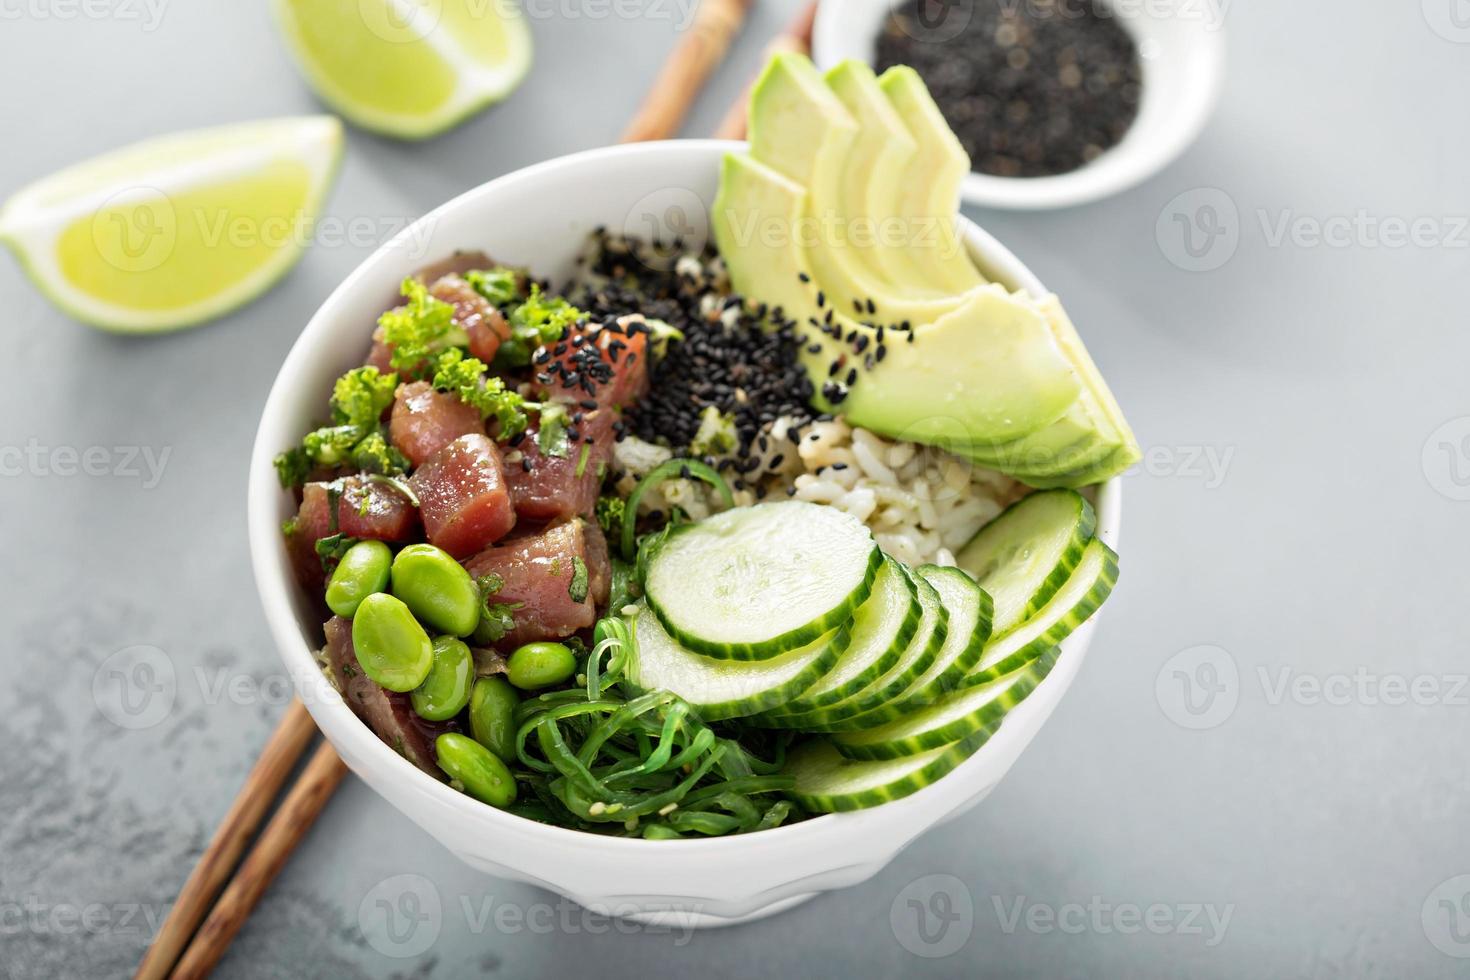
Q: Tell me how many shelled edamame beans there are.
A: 7